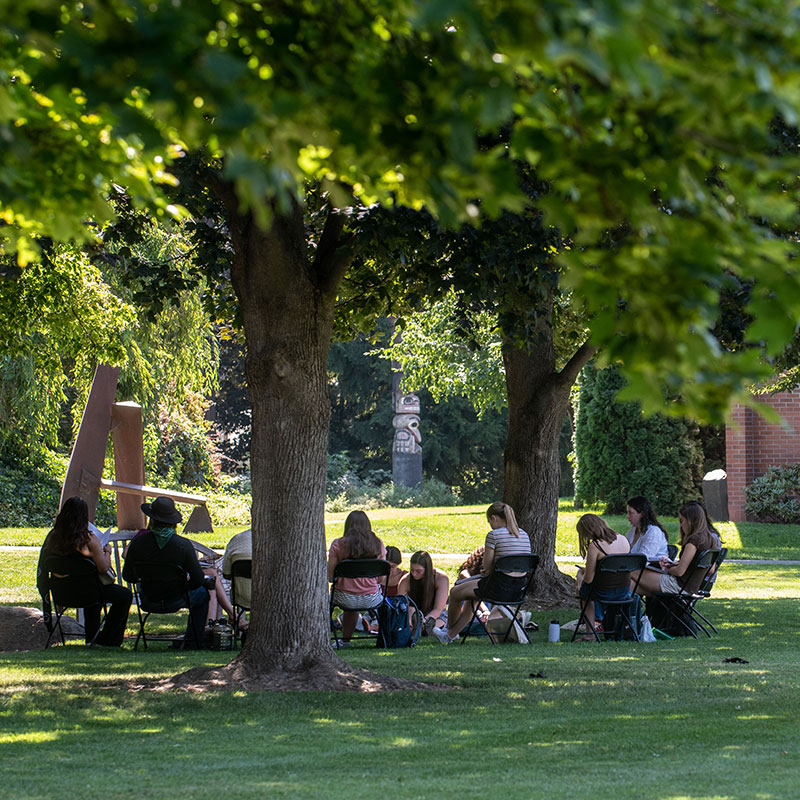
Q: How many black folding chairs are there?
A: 9